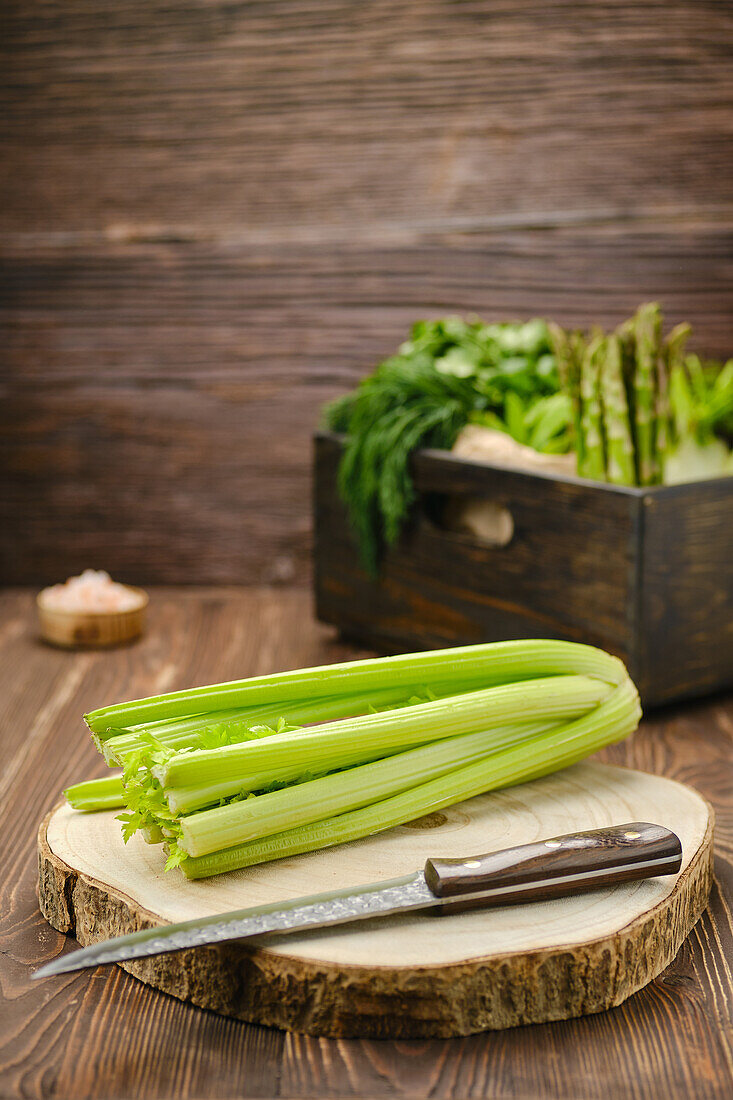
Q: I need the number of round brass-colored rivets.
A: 3